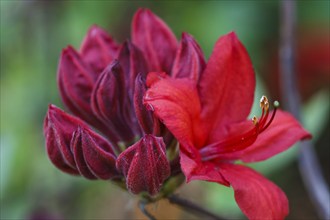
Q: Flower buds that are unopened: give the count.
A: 10